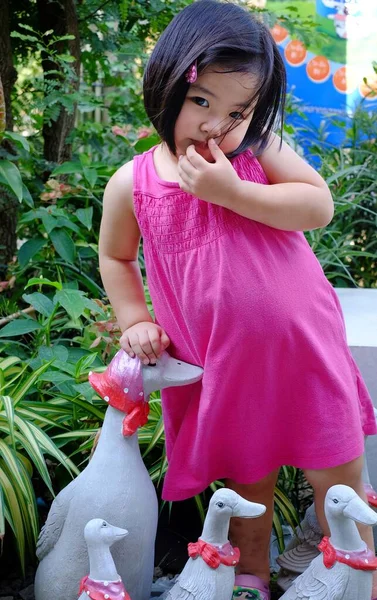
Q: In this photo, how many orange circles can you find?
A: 5